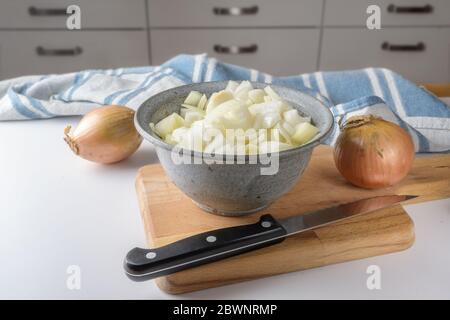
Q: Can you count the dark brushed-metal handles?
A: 6